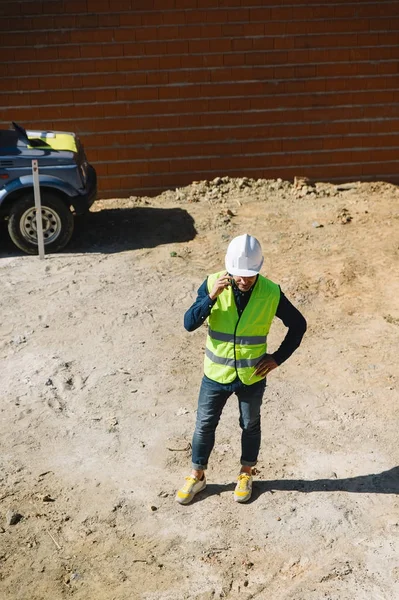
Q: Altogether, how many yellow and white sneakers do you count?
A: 2